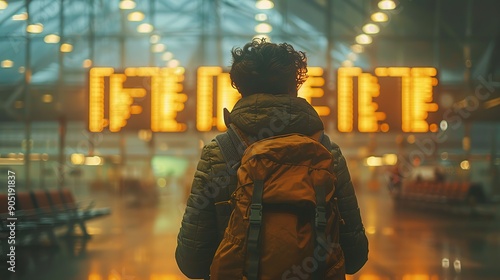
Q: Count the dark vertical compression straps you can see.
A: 2